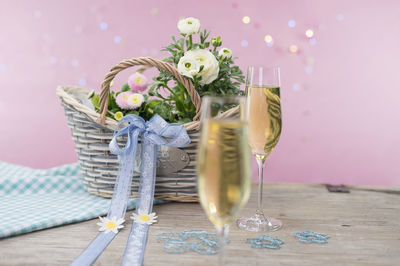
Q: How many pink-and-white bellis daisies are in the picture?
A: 3